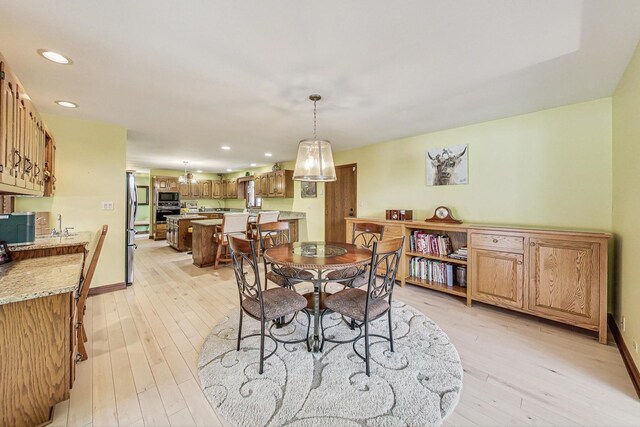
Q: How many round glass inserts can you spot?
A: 1